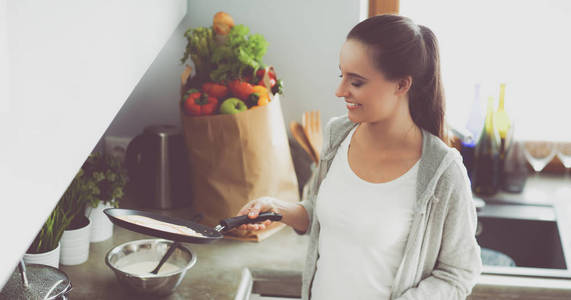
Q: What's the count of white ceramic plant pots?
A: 3